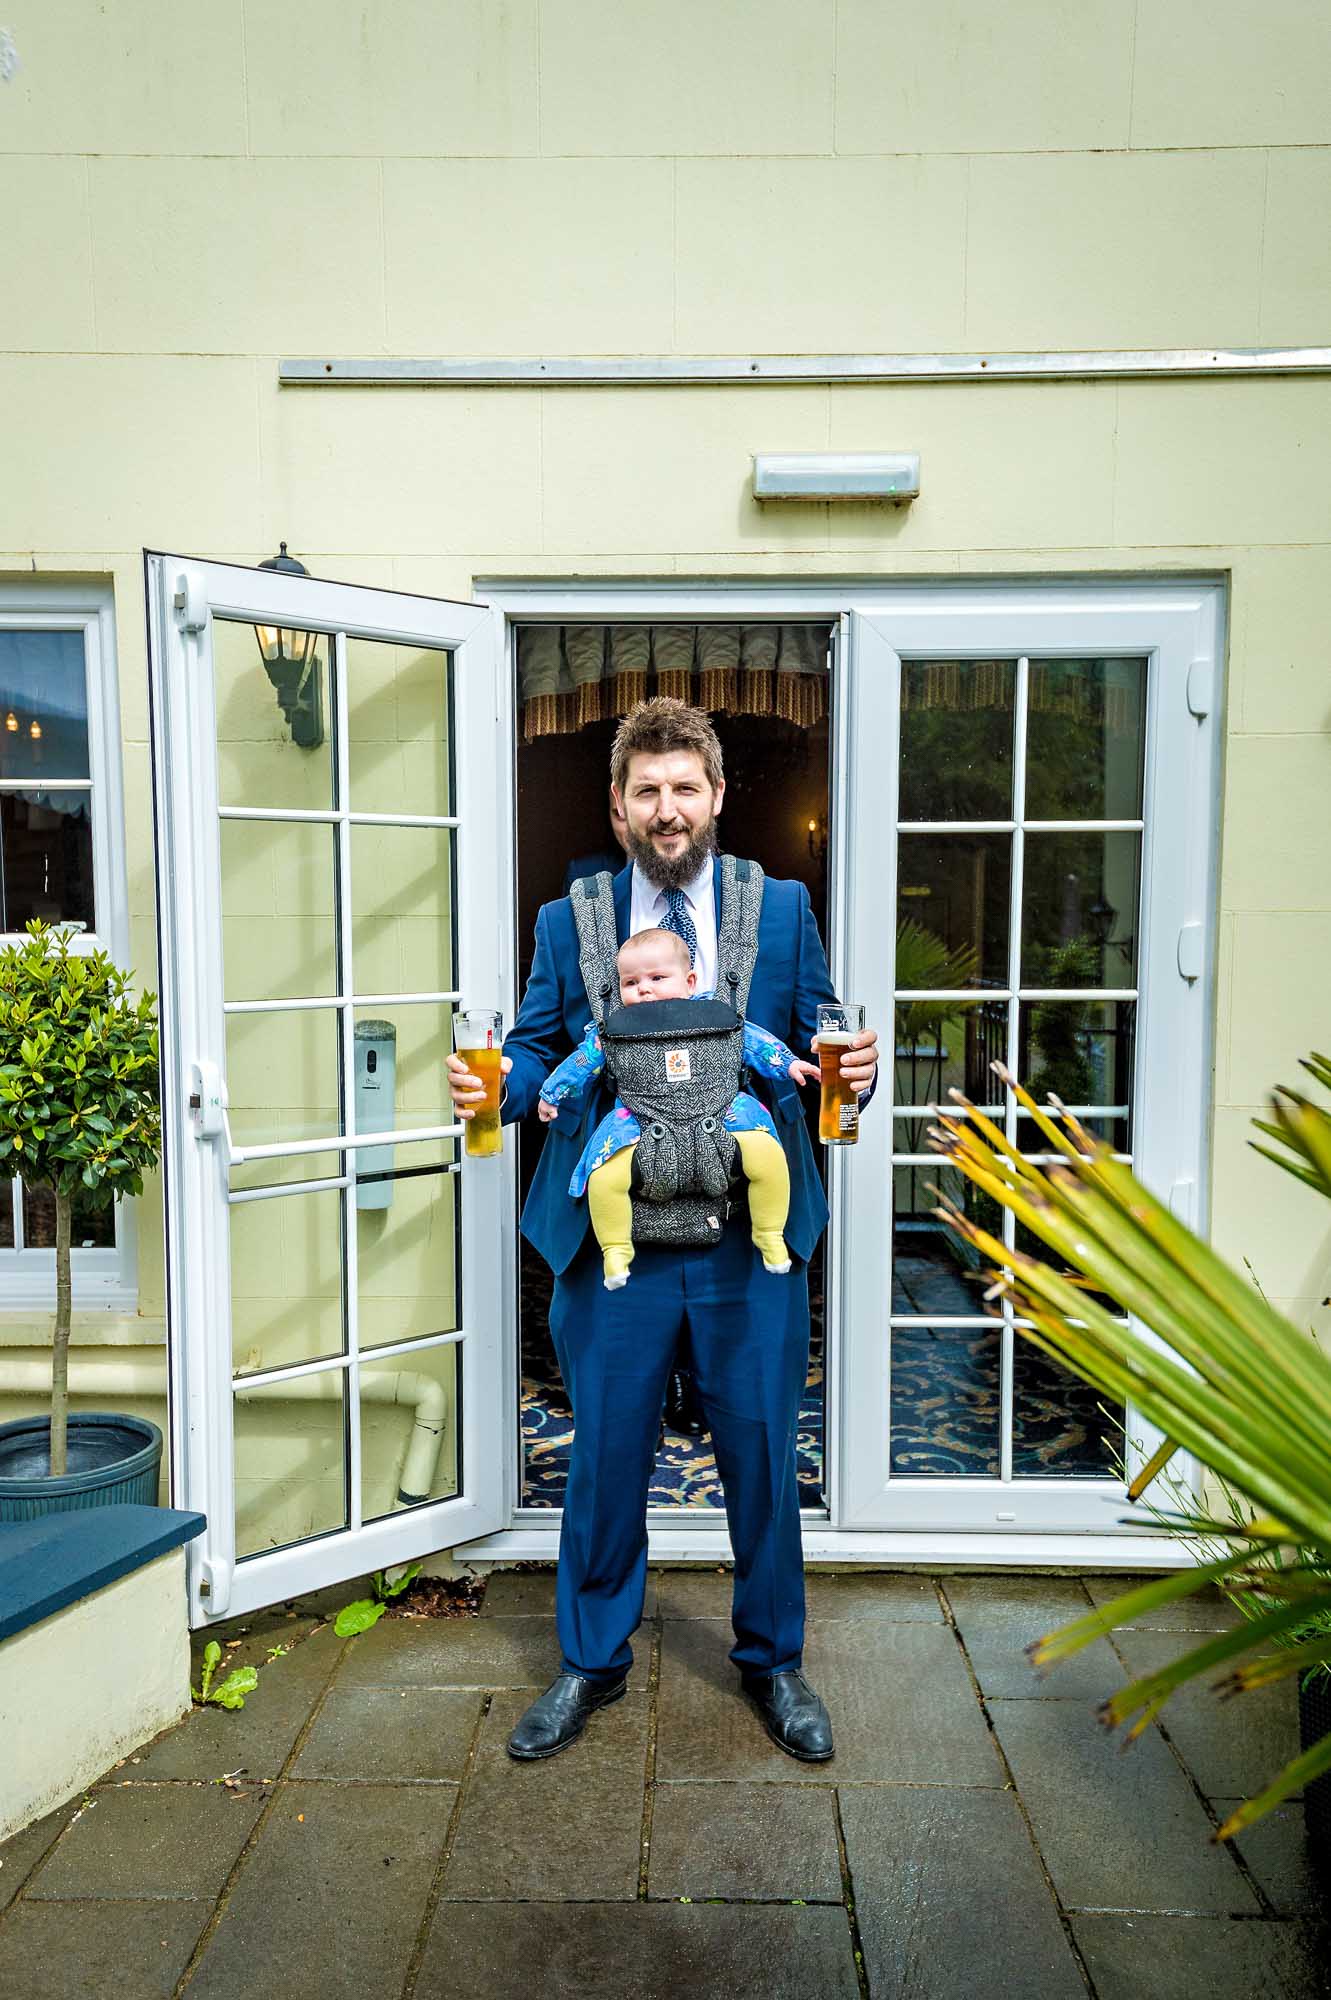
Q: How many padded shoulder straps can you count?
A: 2